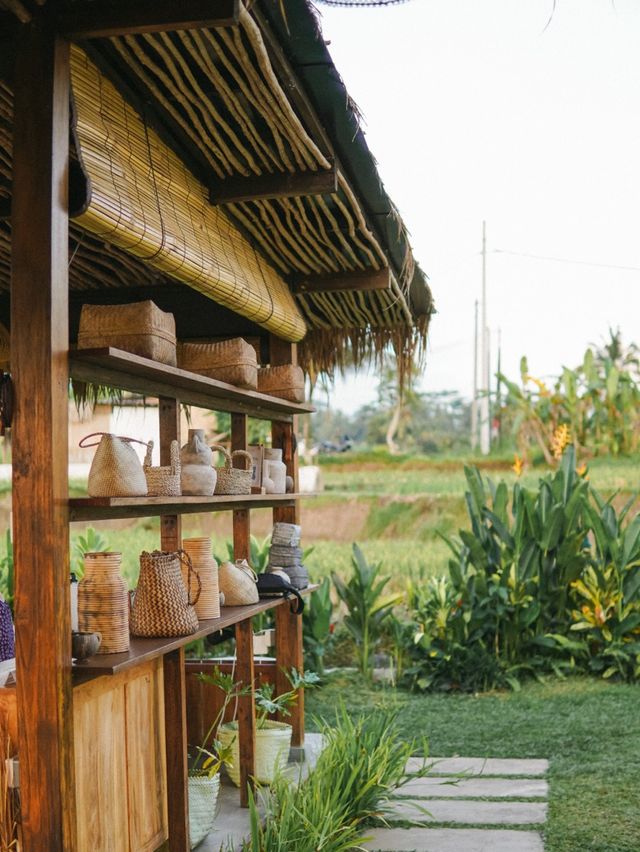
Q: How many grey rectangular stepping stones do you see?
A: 4